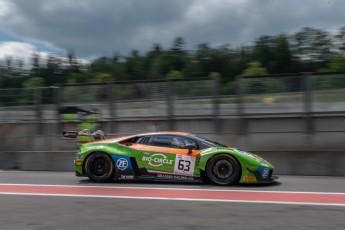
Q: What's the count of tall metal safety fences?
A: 1